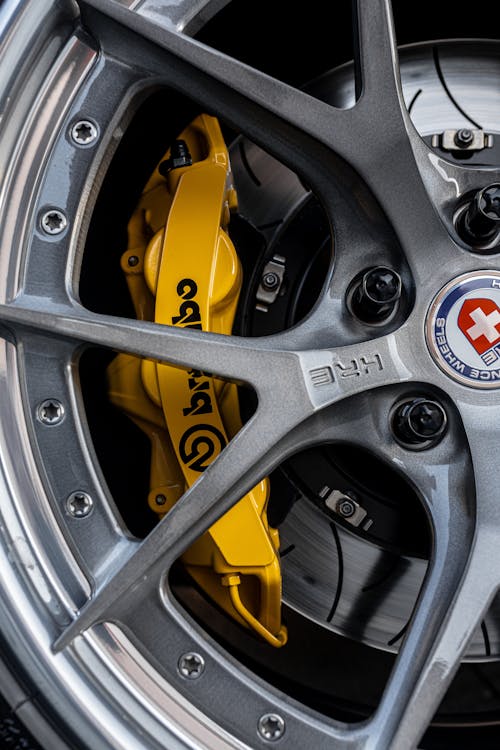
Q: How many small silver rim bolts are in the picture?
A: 6